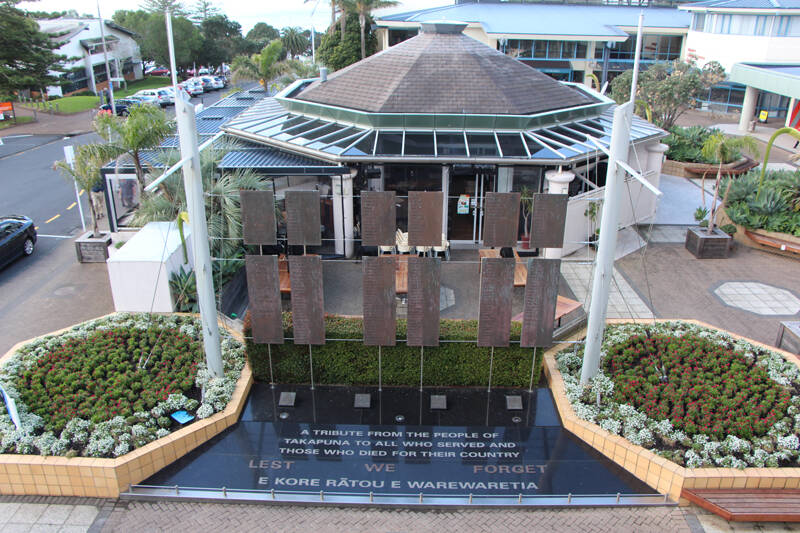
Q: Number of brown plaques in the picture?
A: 12